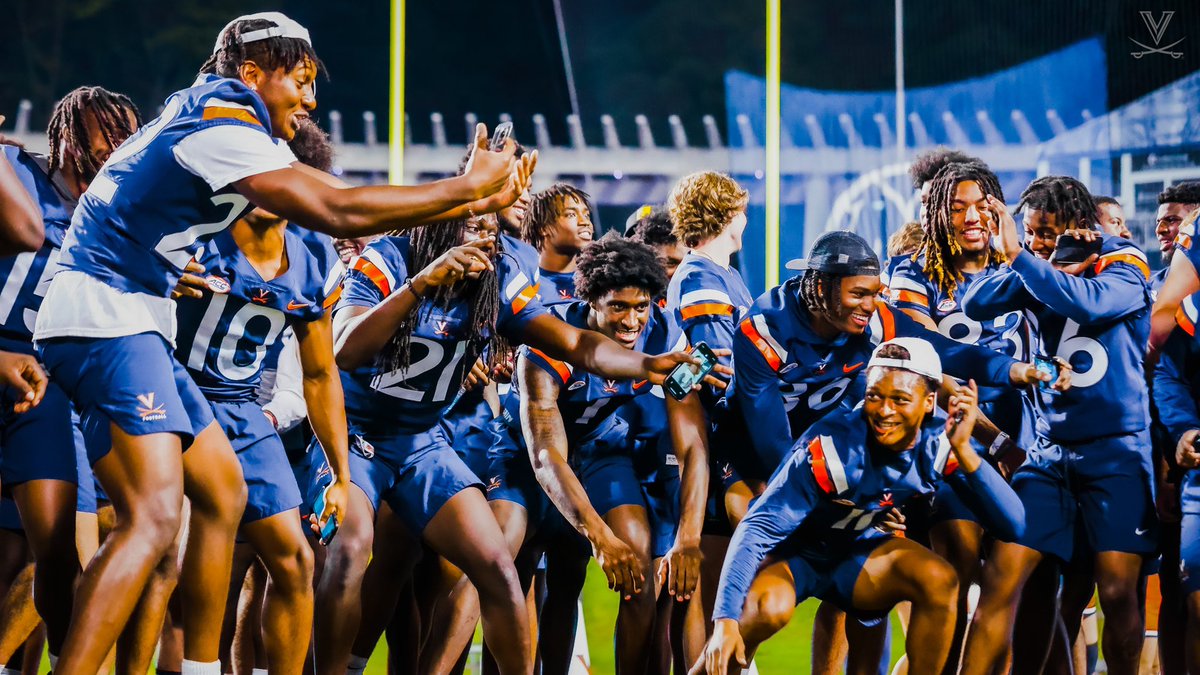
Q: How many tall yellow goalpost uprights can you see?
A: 2